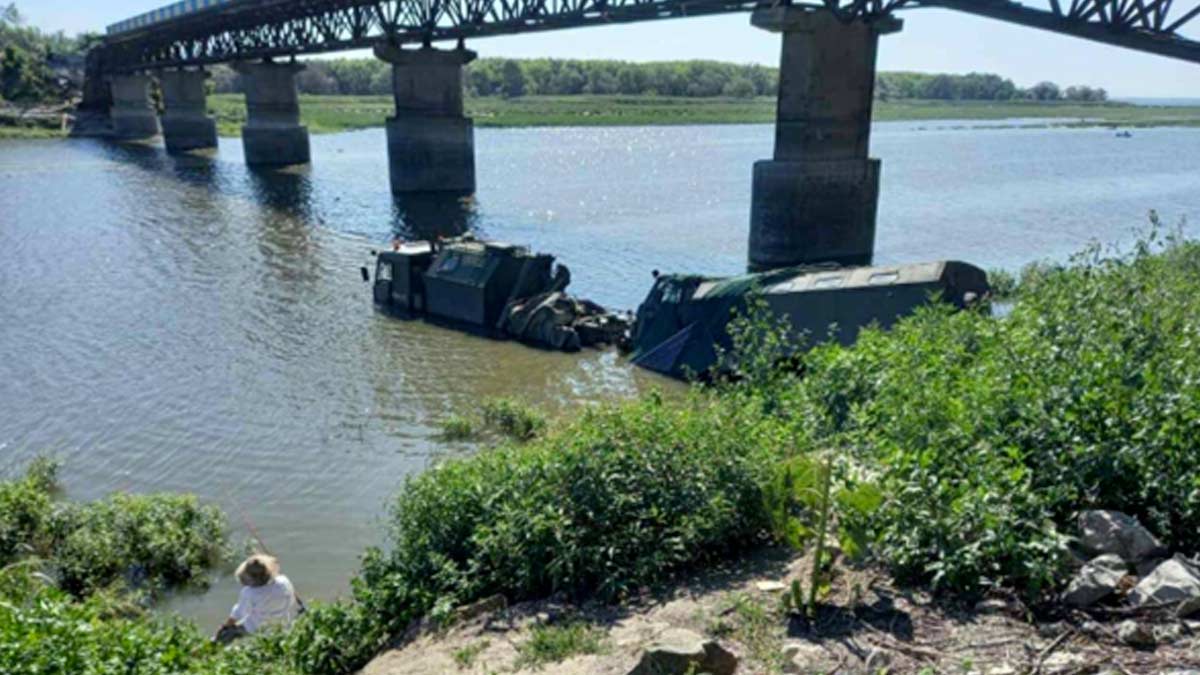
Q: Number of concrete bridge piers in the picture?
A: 5